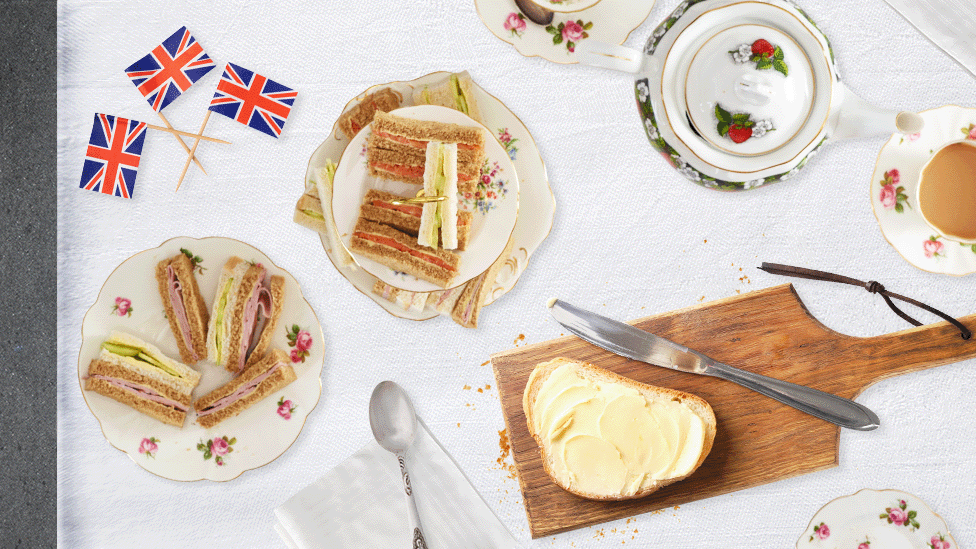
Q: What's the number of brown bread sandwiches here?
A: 12